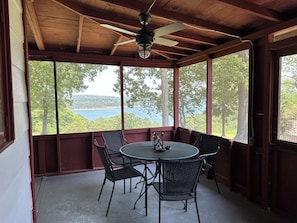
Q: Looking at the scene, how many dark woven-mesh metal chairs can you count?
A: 4